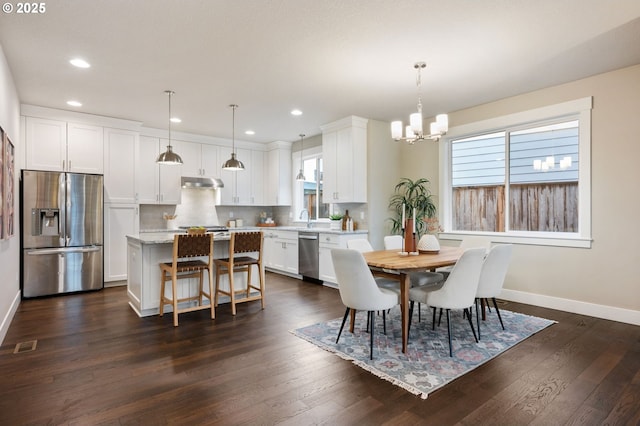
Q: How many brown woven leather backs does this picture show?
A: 2